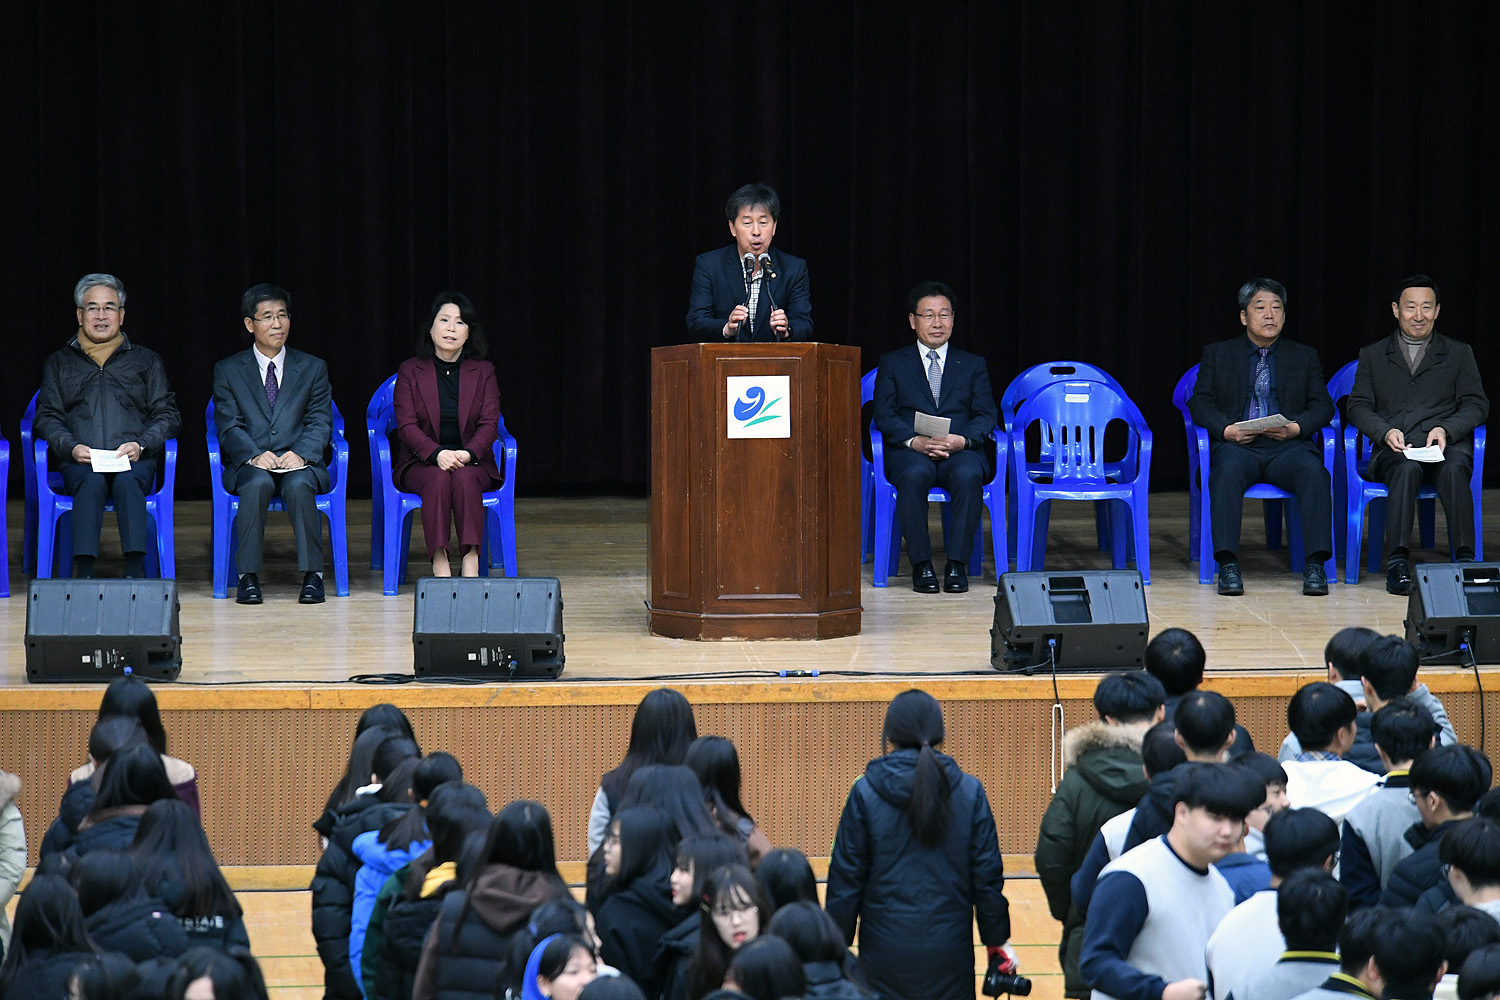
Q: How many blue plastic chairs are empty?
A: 2